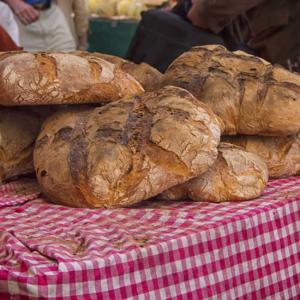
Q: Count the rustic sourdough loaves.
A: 7